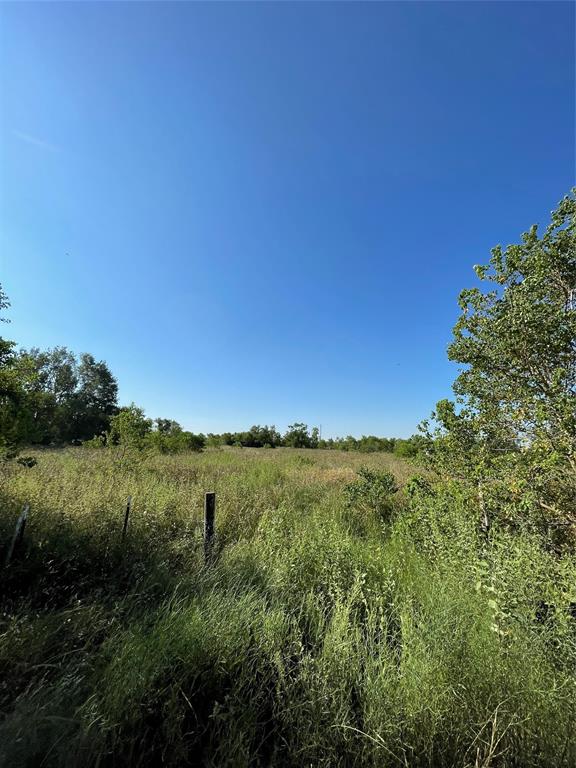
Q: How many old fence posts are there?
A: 3